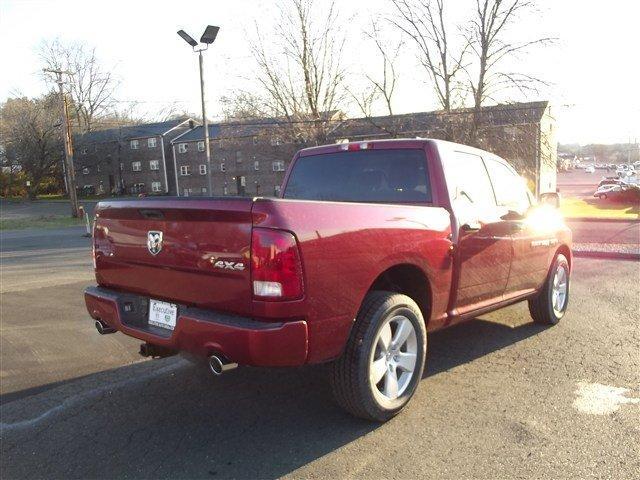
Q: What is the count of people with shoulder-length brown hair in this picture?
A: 0